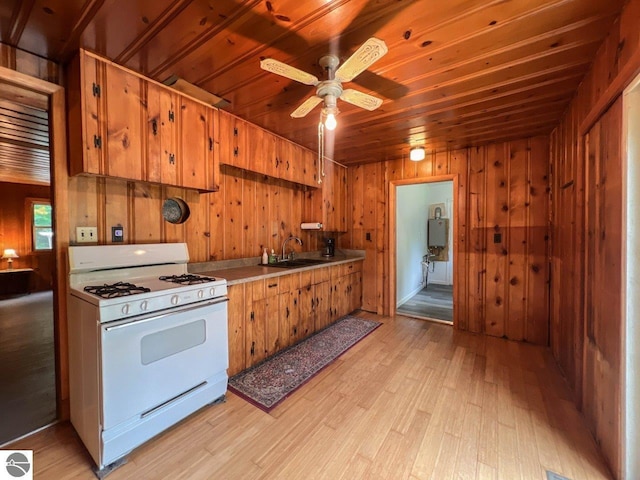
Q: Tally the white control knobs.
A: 5